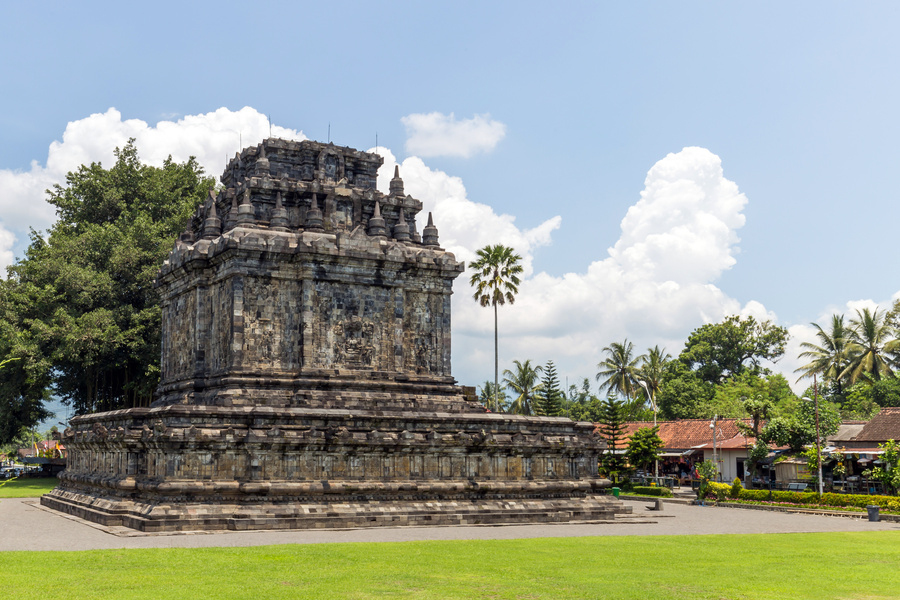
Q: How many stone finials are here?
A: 12